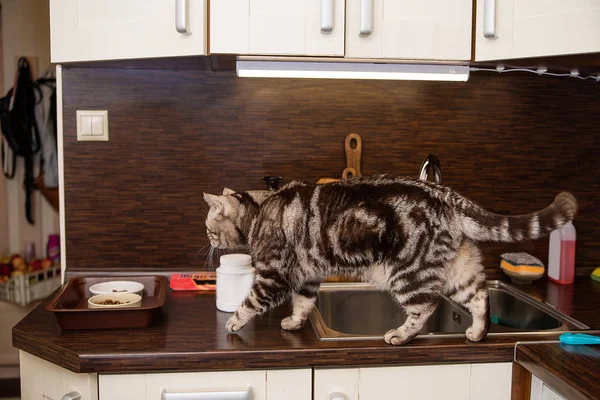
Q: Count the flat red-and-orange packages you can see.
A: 1